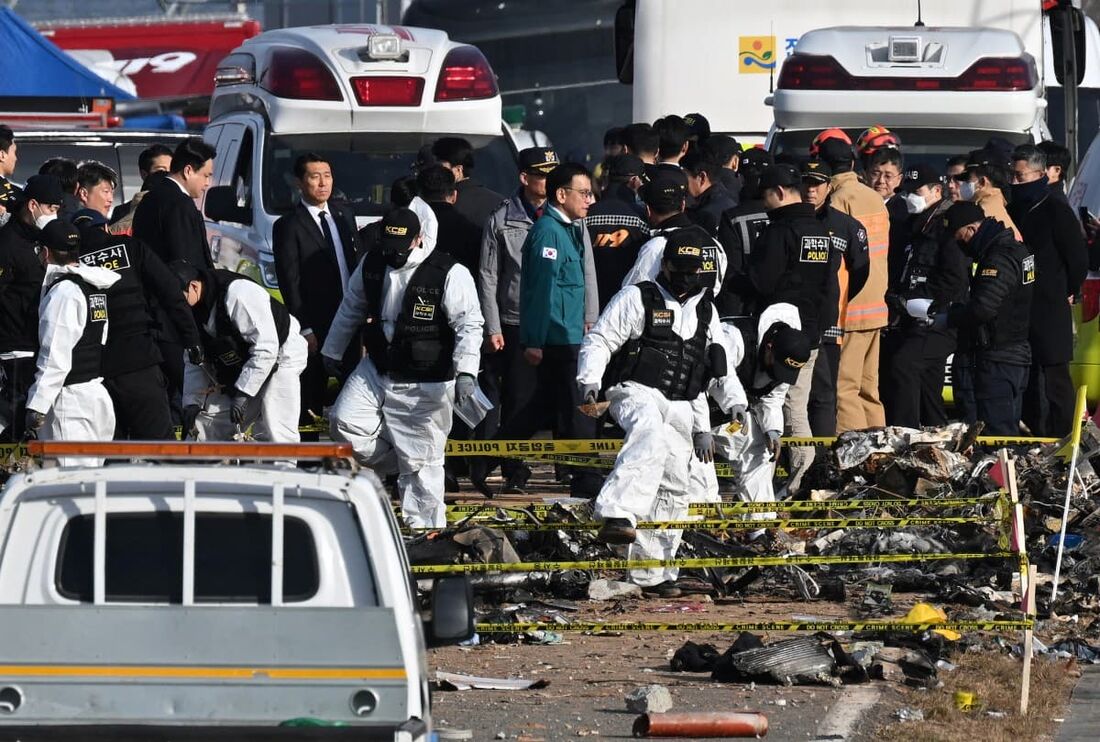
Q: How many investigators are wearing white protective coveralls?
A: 6